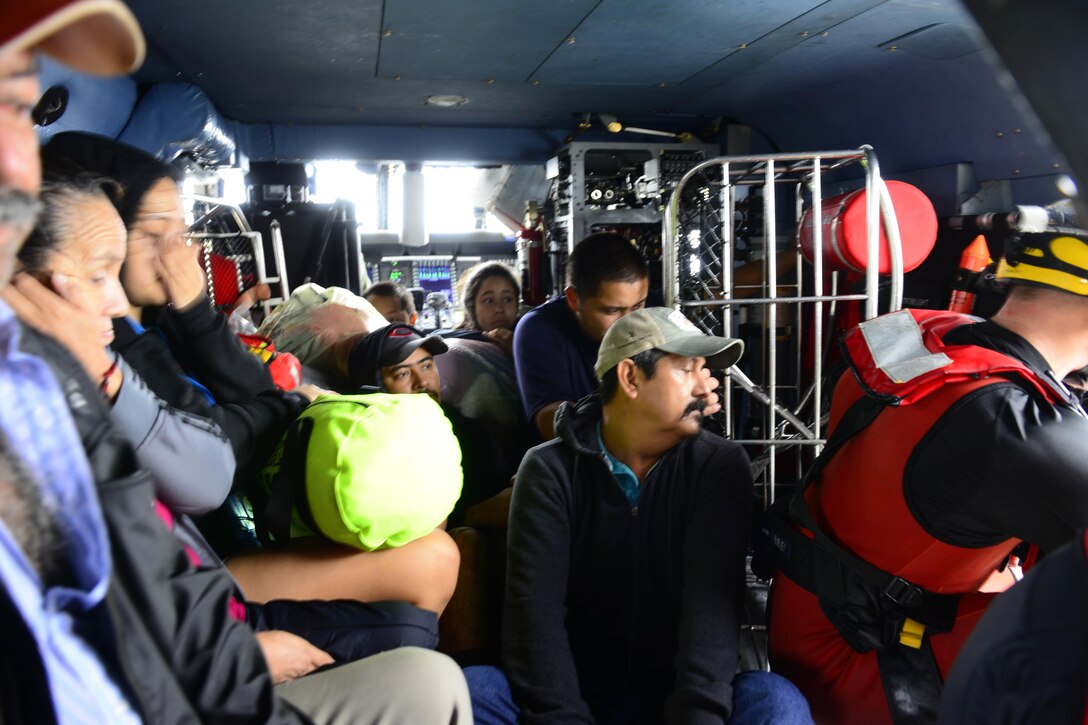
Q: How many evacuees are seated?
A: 8